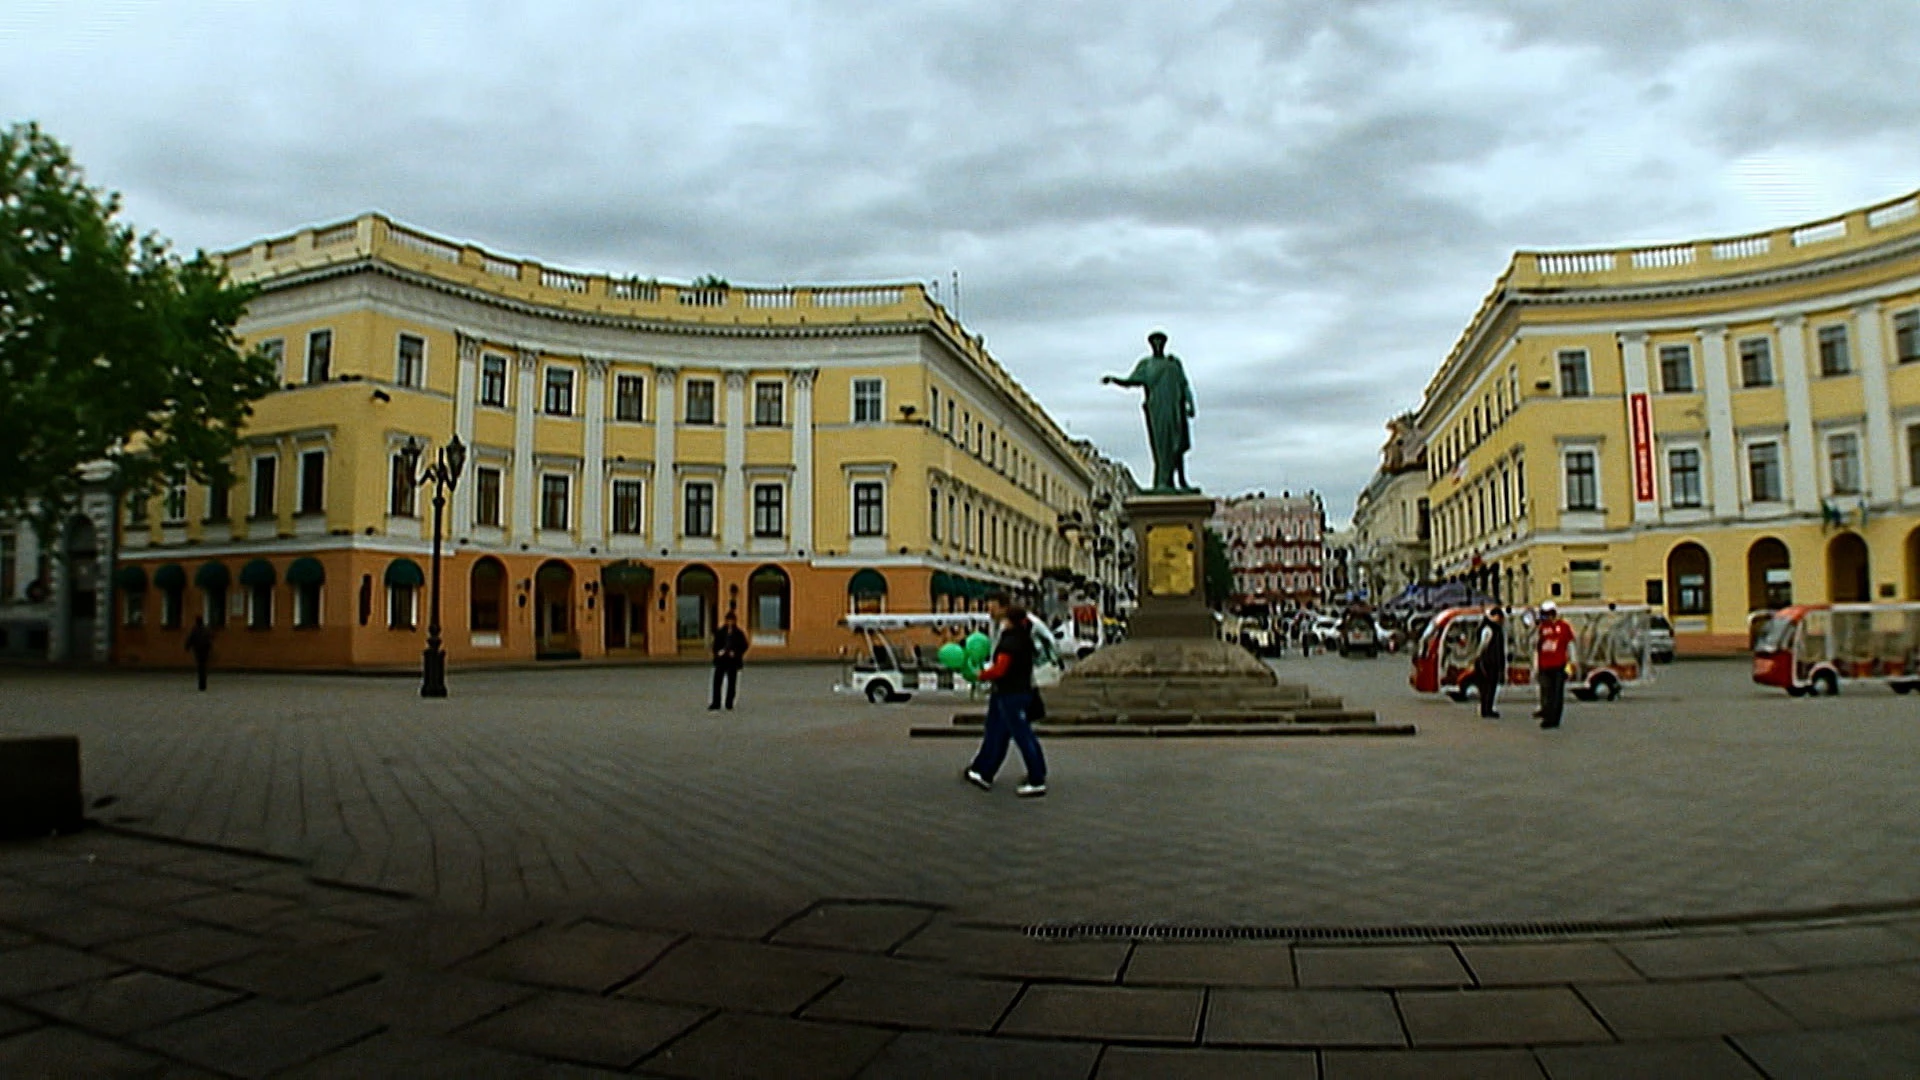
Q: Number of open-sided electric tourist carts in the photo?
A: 3